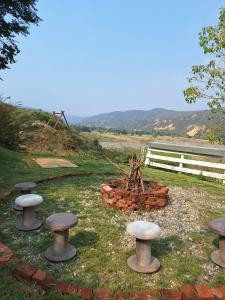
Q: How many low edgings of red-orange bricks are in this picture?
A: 1